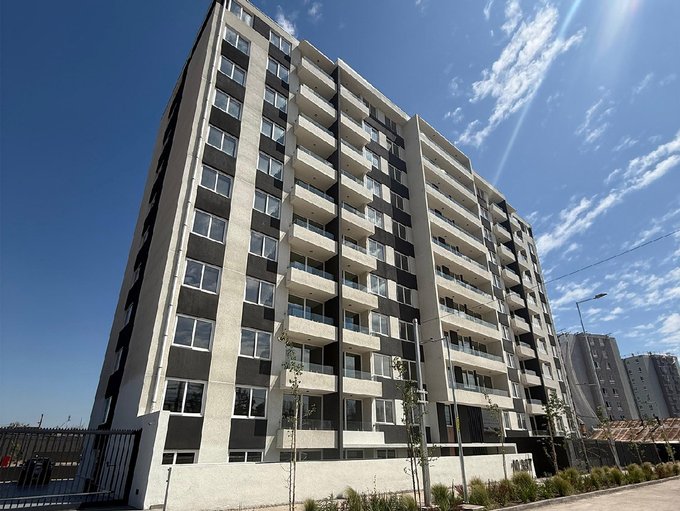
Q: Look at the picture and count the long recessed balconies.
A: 9